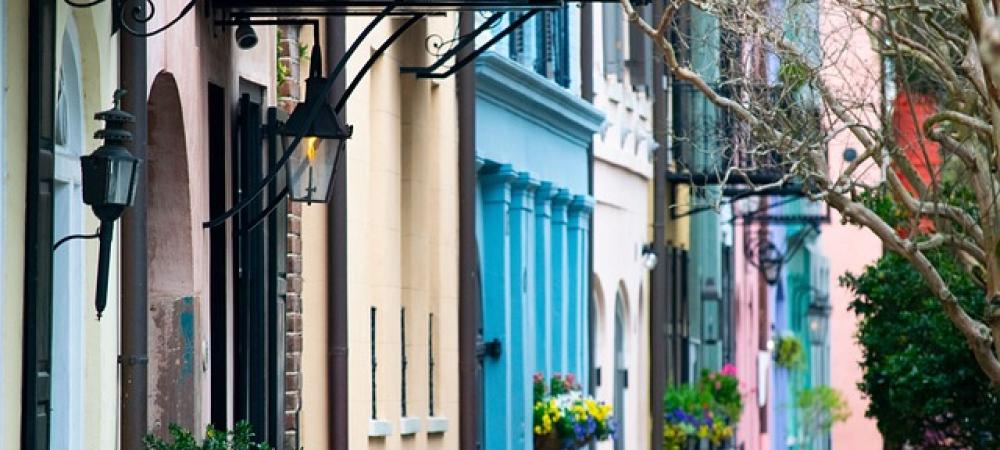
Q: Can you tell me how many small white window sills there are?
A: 3